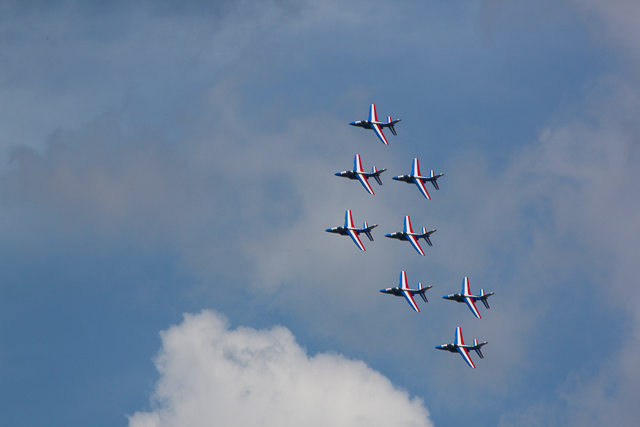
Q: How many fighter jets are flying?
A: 8